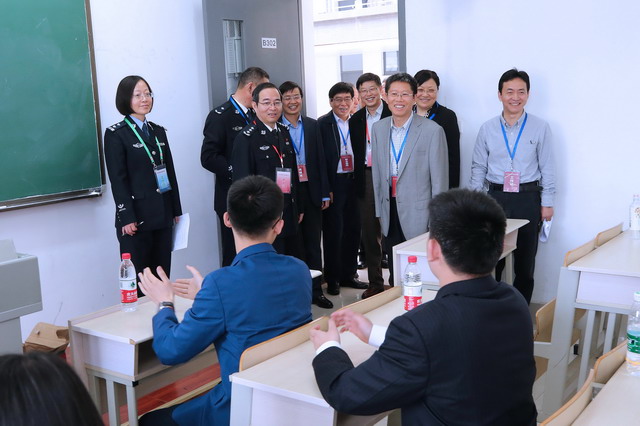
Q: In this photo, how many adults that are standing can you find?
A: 9